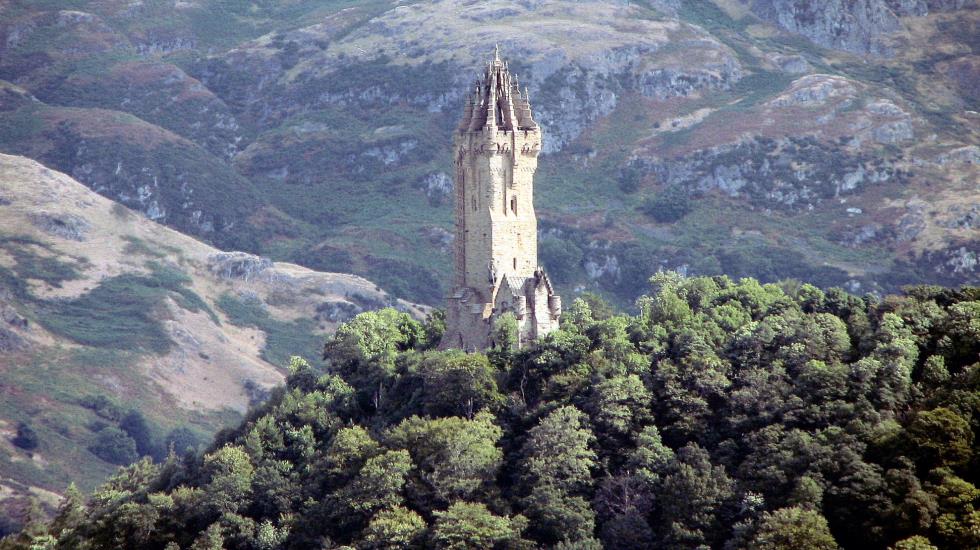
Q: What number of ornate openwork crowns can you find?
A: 1